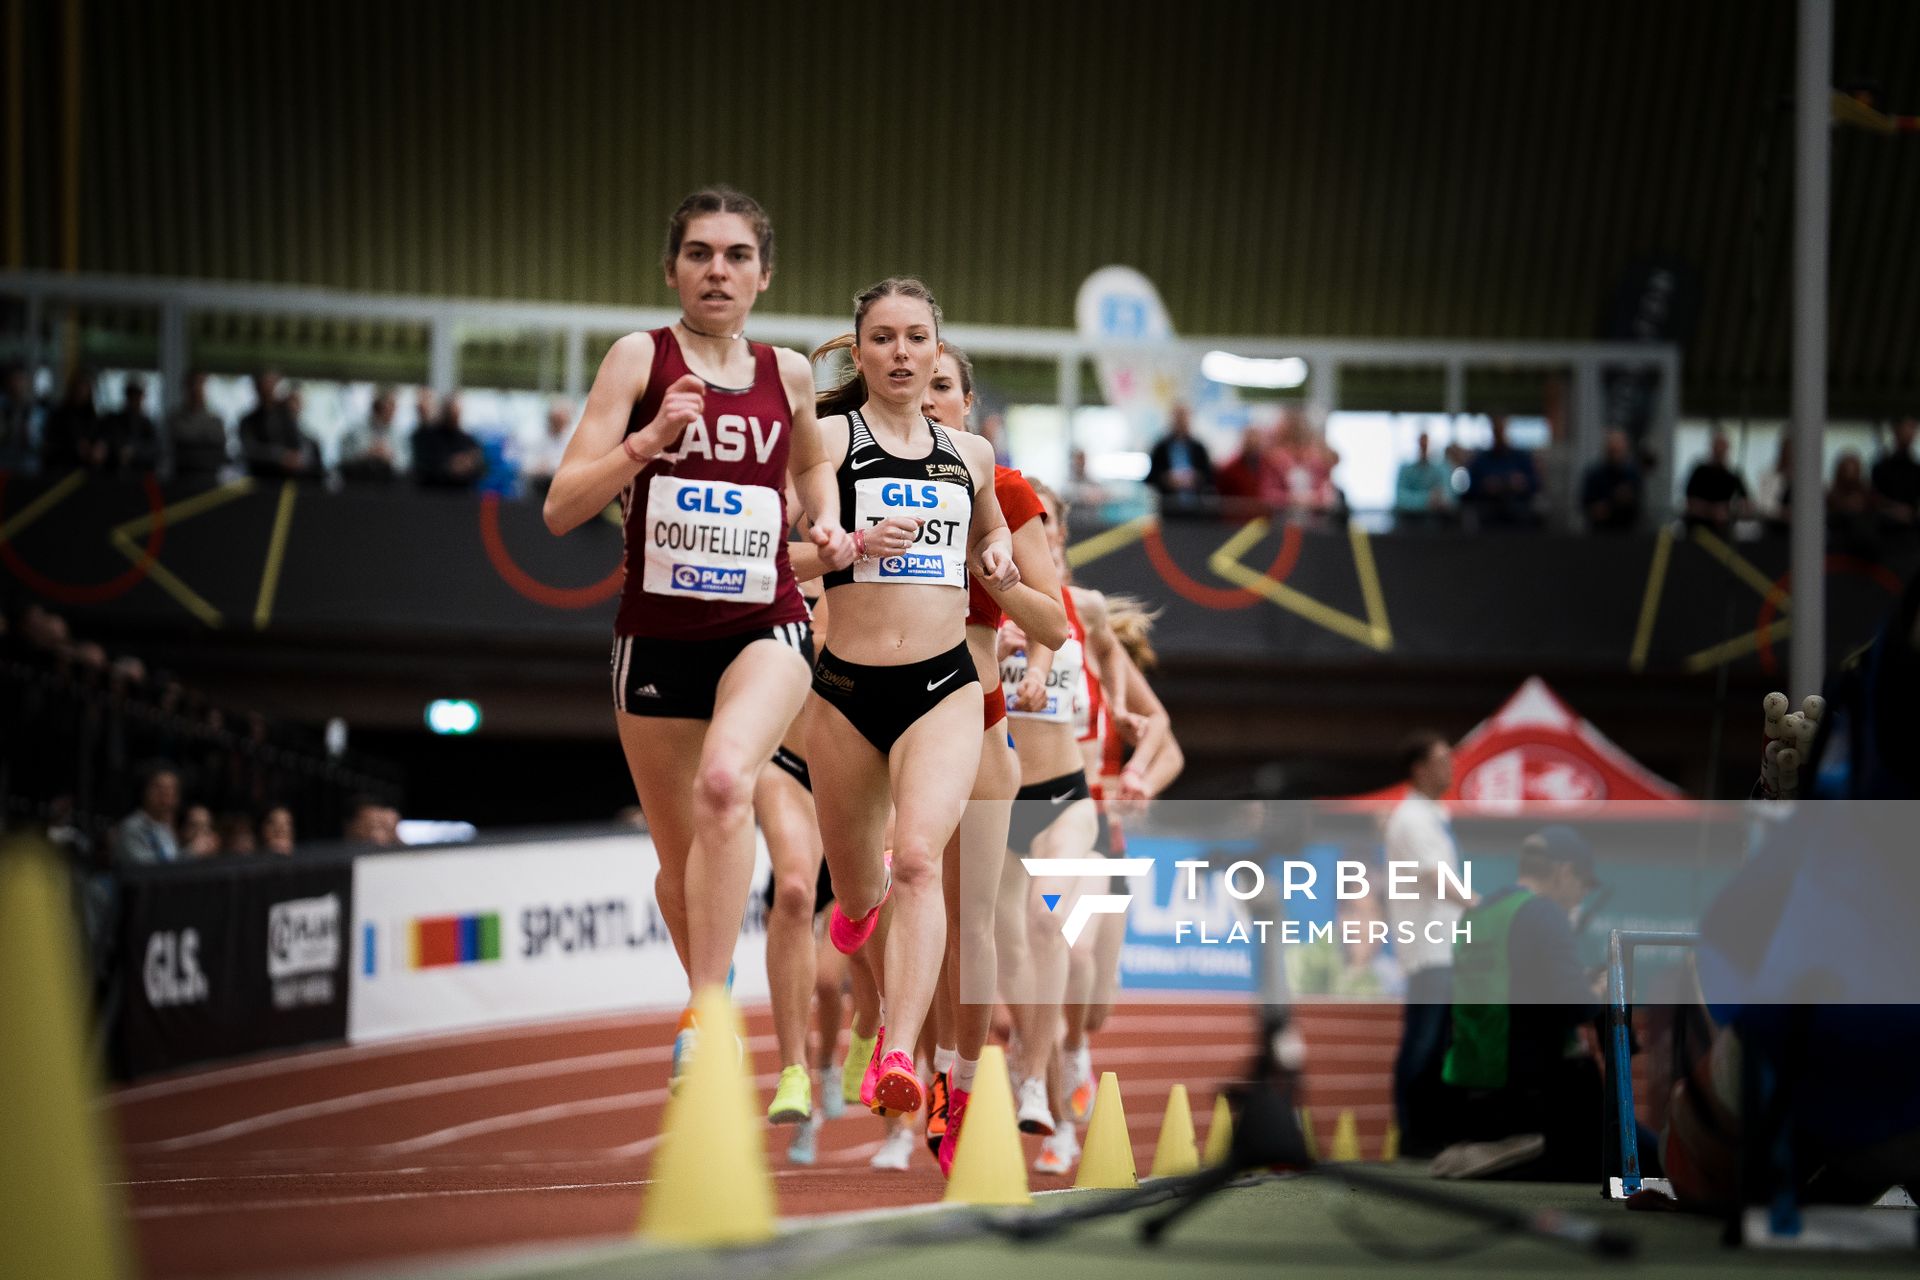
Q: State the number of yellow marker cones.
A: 9